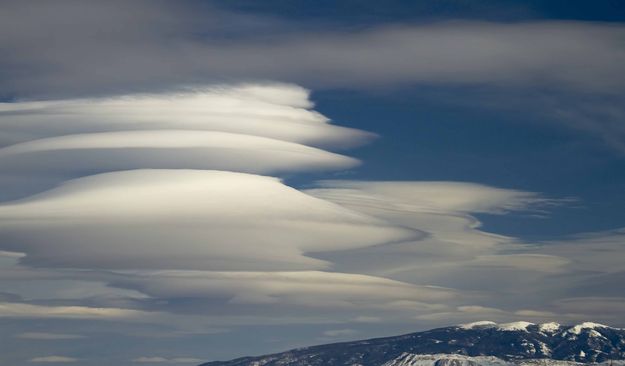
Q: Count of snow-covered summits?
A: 4